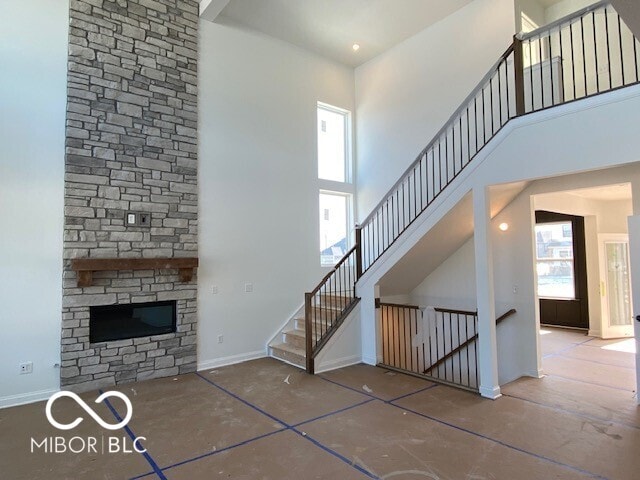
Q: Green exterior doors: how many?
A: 0